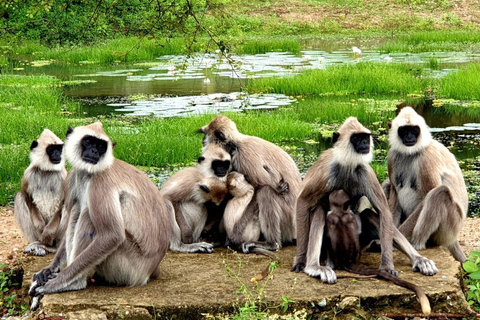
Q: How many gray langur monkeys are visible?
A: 9